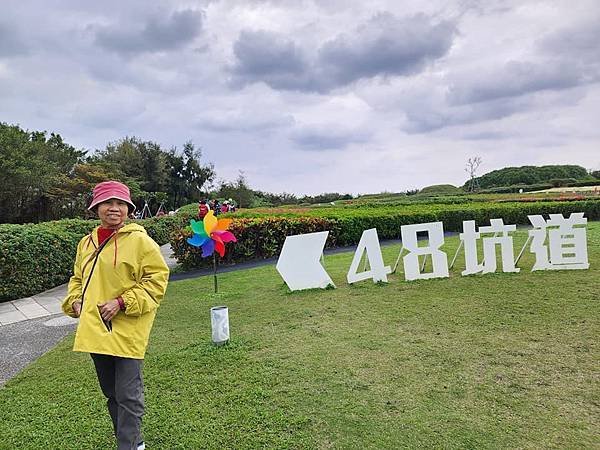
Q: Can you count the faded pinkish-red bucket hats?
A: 1